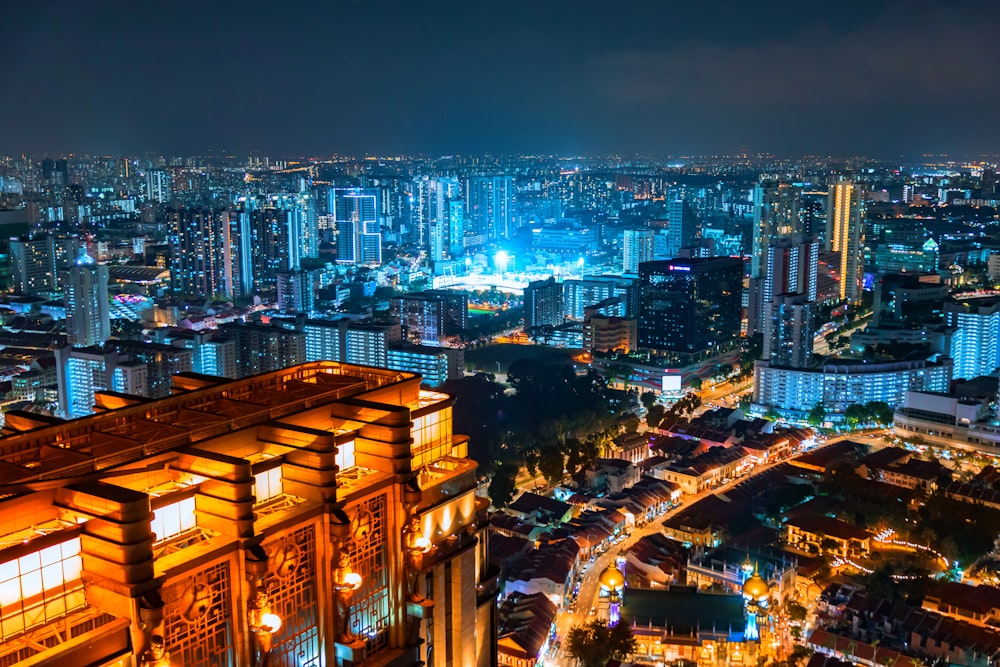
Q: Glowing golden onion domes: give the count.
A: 2